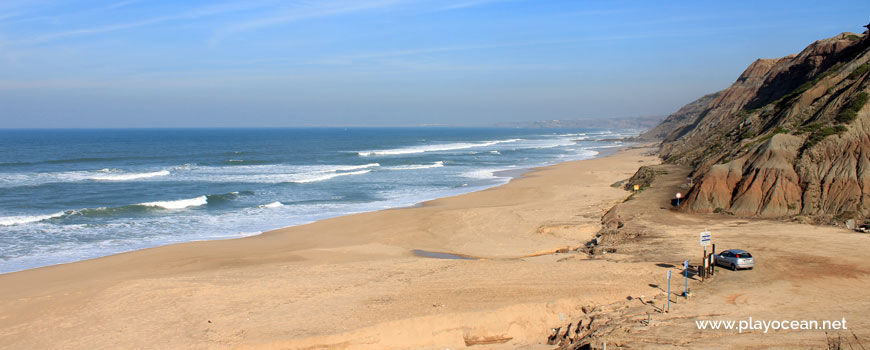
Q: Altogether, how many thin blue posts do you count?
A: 2